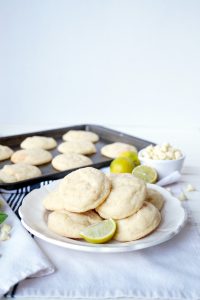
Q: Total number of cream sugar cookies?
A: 14